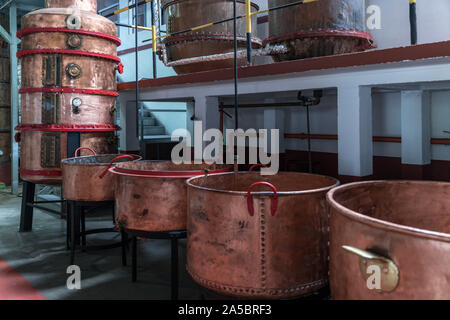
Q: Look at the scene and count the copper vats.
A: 4